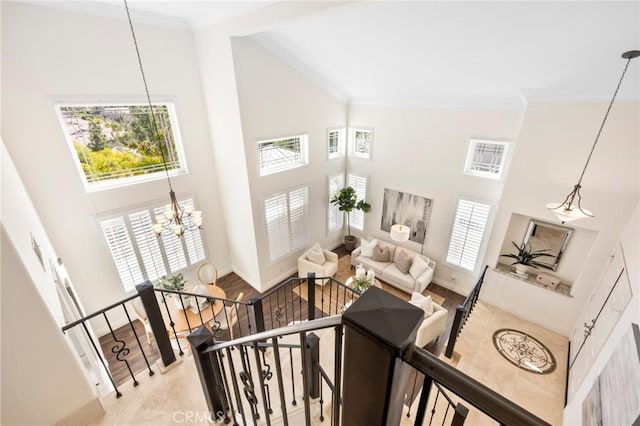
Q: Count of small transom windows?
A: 4